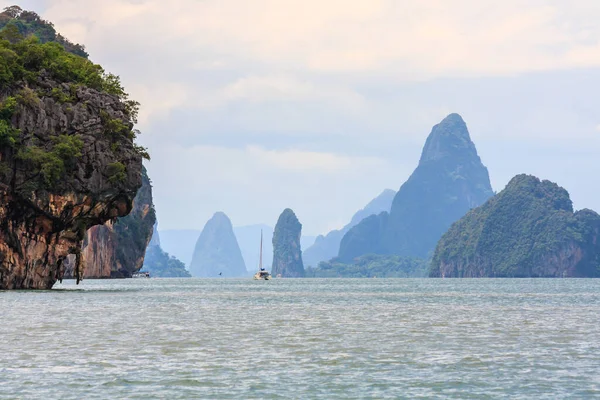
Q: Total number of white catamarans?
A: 1